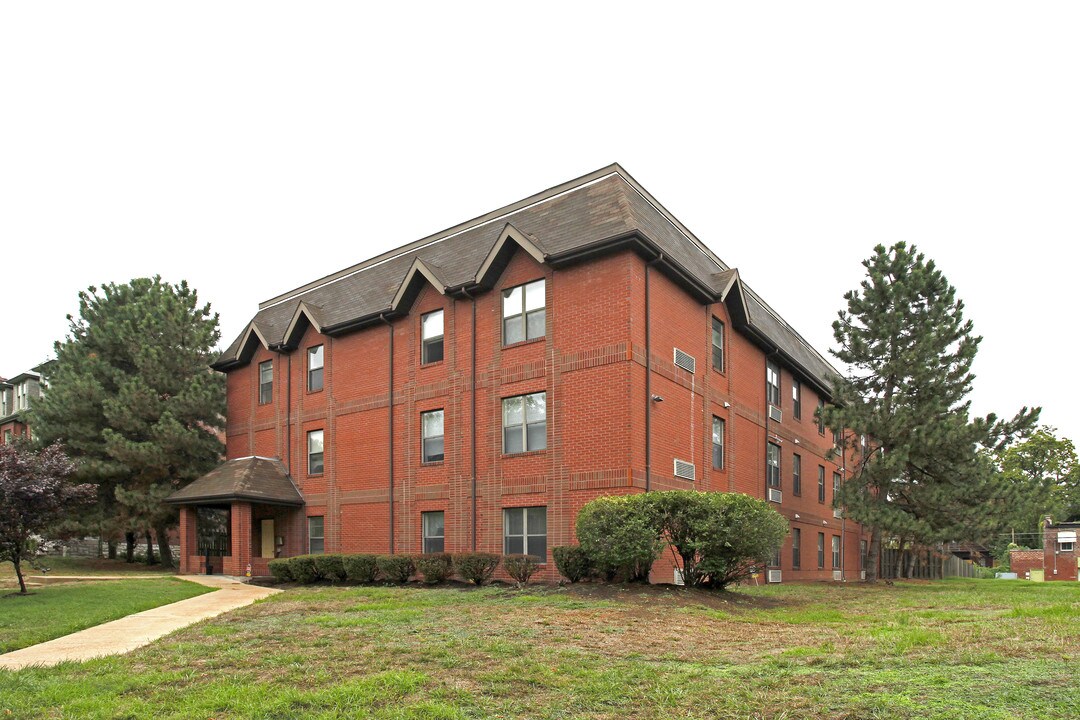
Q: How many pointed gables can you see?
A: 5